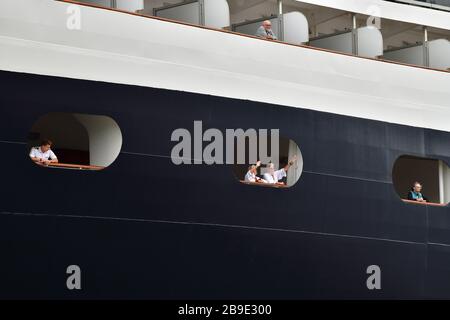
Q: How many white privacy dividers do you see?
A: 5